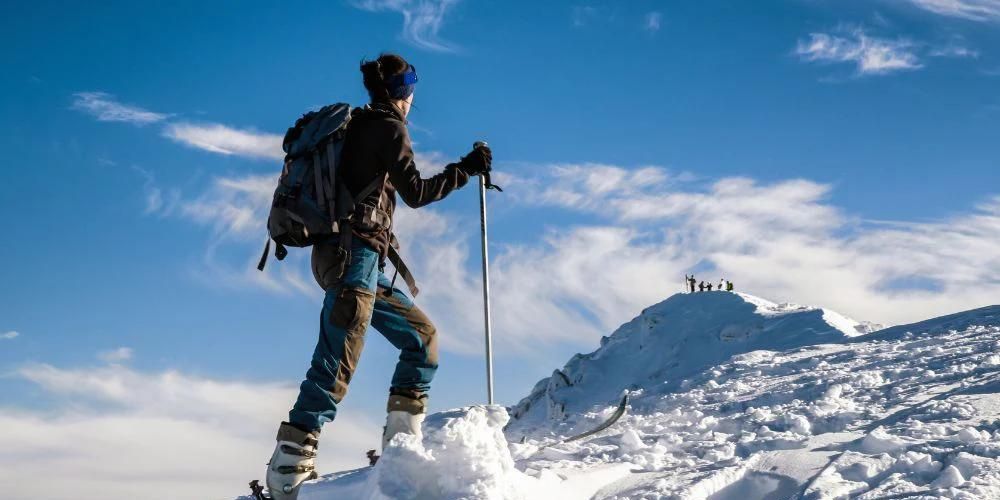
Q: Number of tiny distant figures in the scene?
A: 5